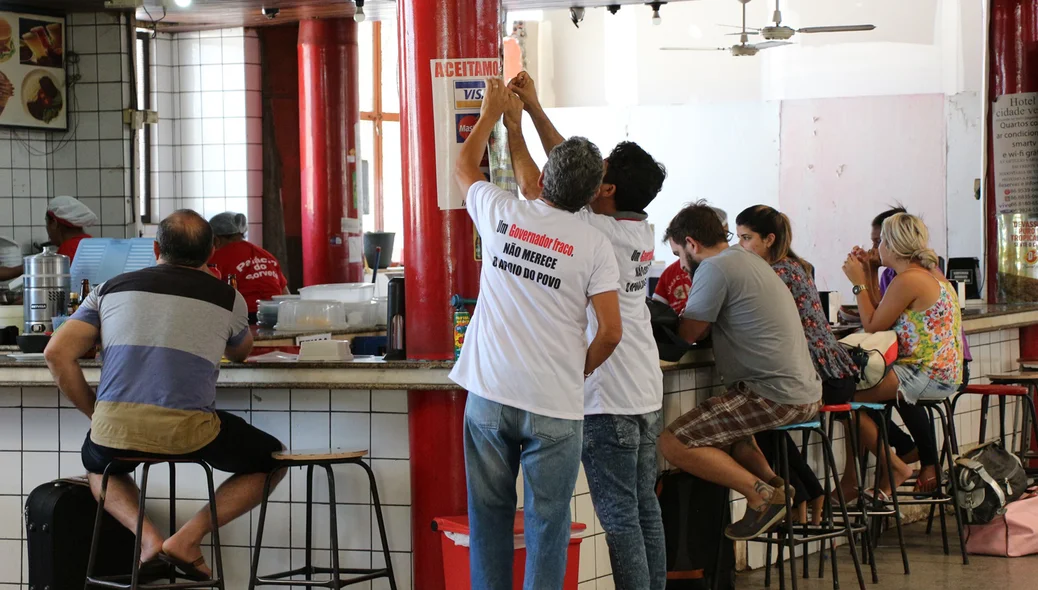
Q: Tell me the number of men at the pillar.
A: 2